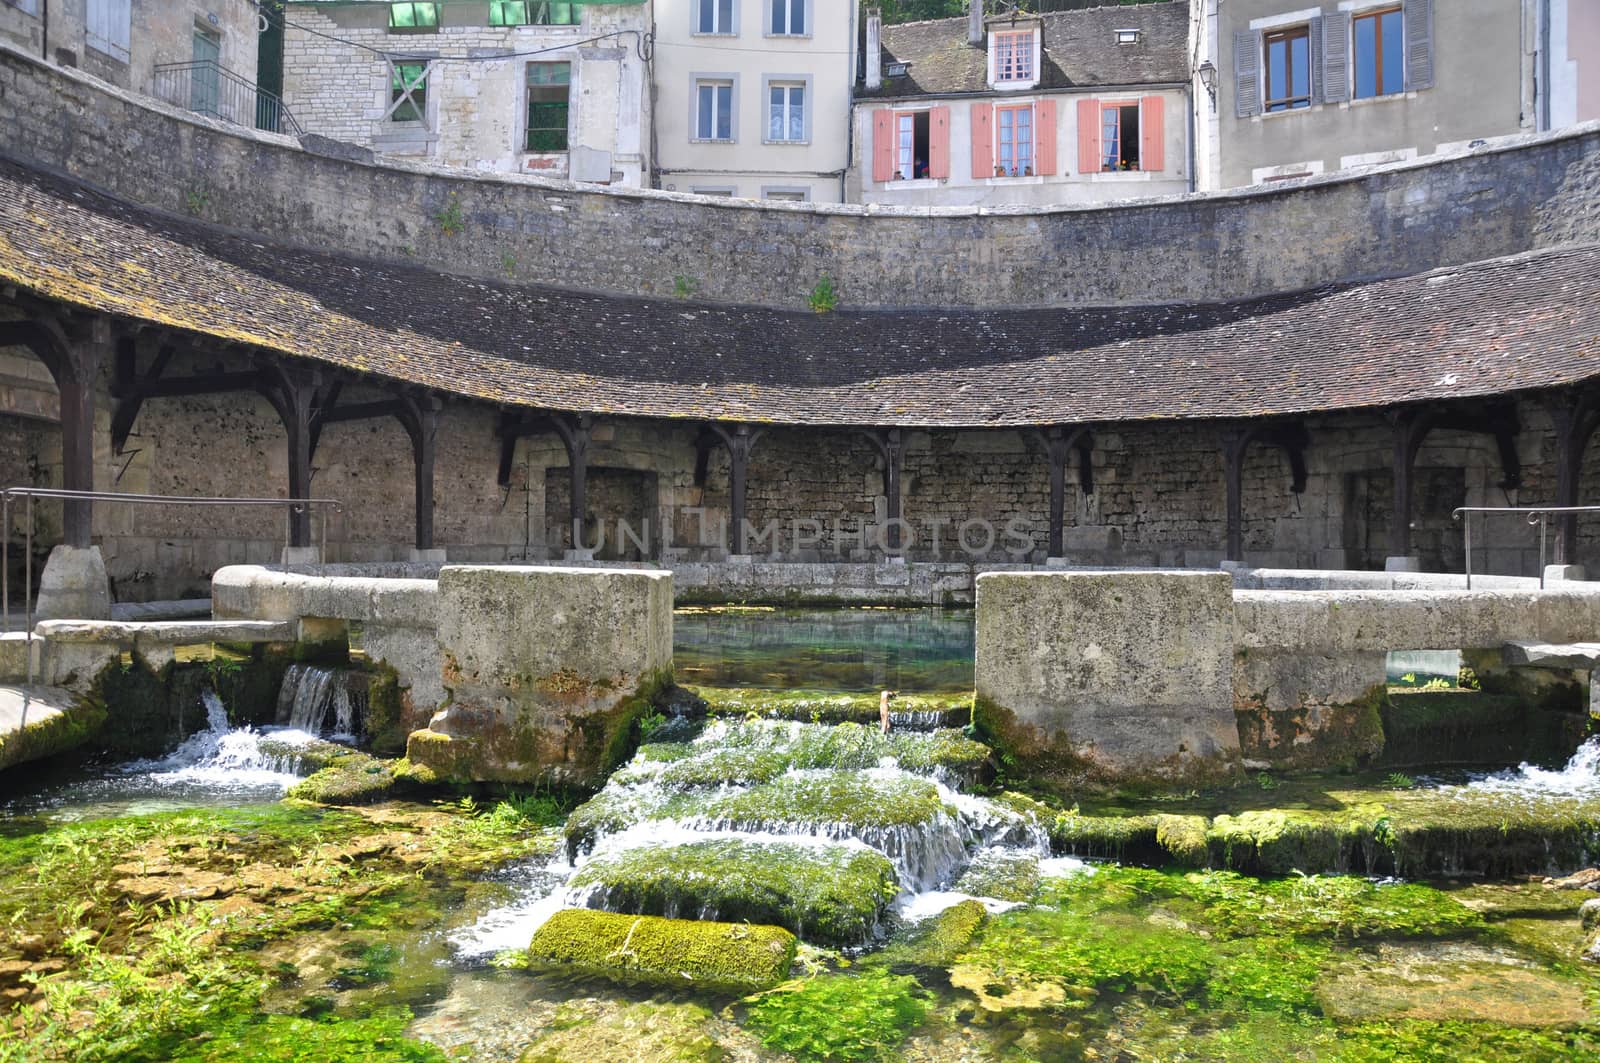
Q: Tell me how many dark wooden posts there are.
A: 10